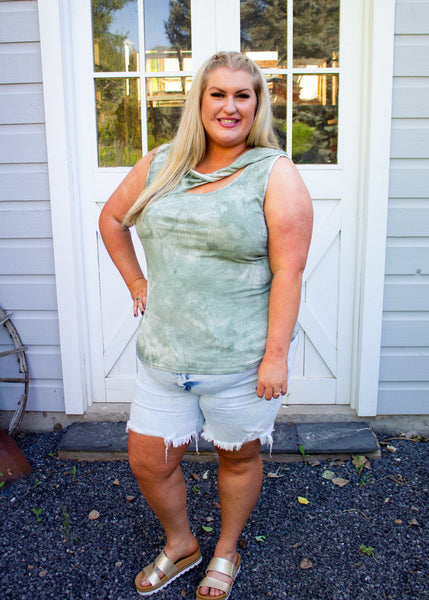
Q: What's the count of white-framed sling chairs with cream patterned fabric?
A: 0